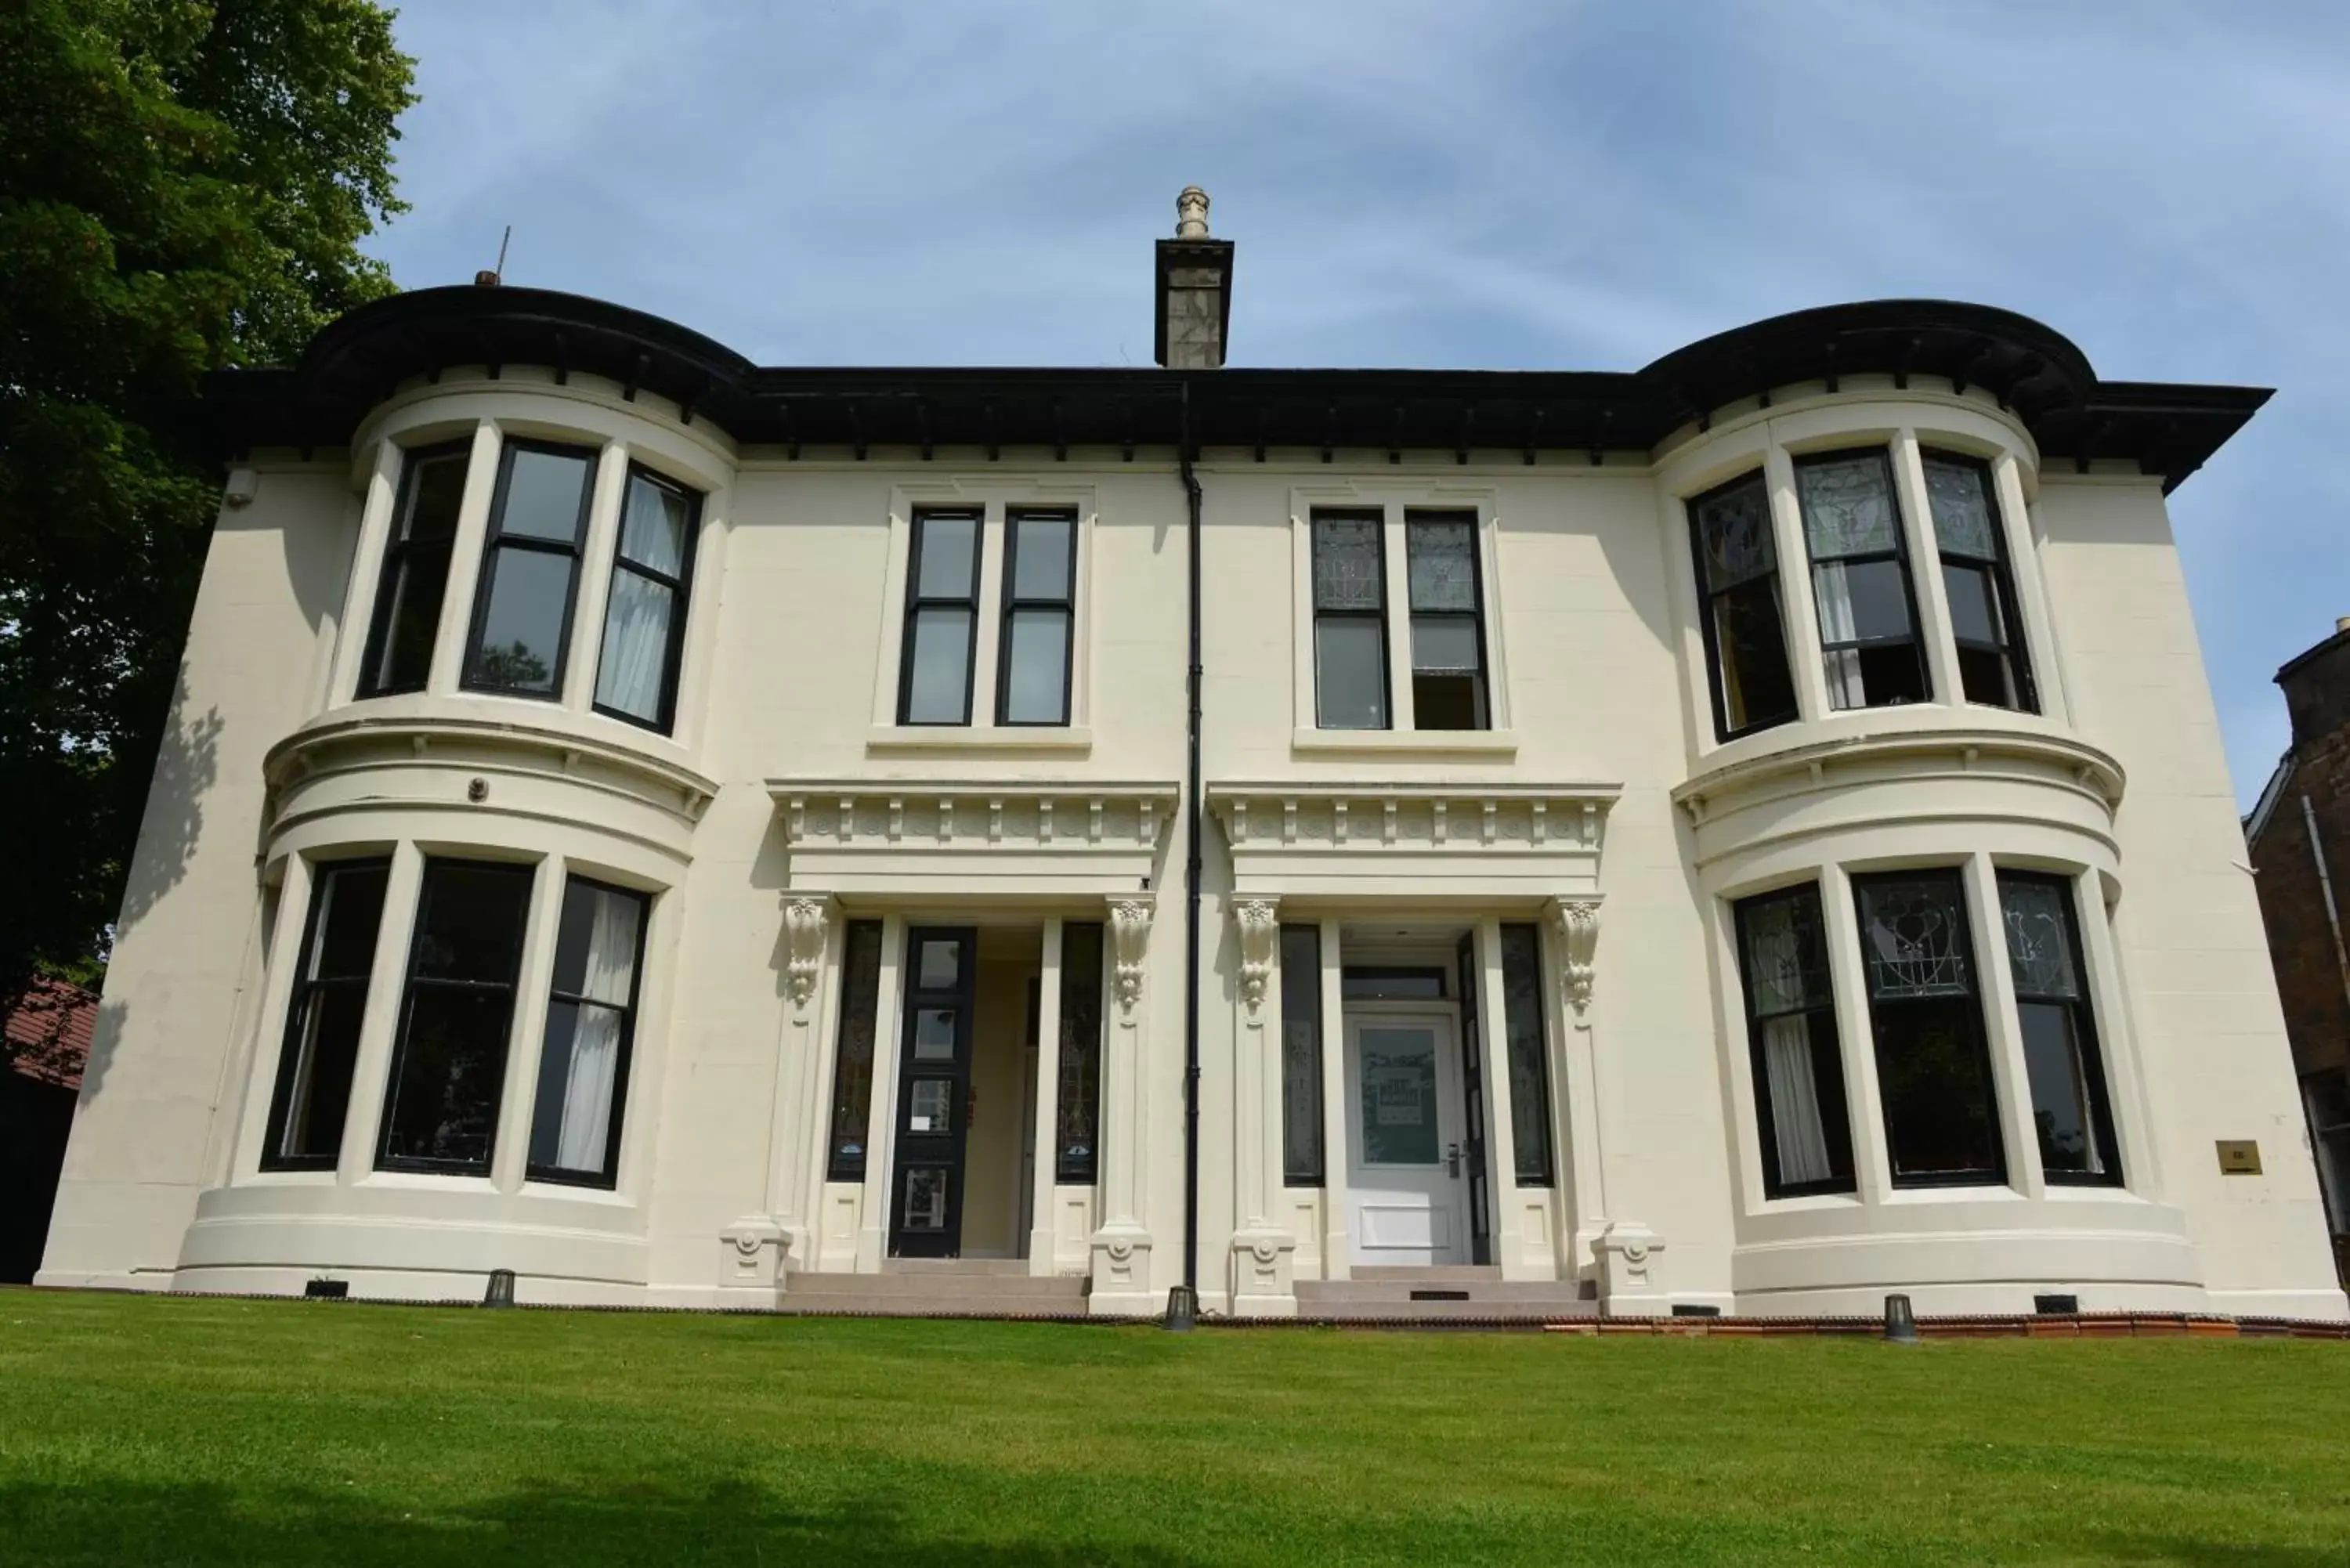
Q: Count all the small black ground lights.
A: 3